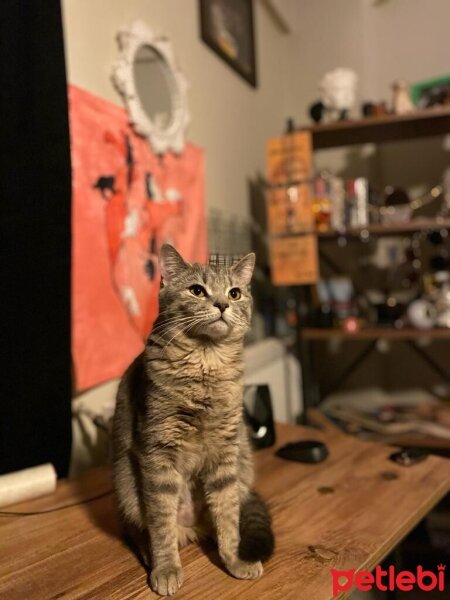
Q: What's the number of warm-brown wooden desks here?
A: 1